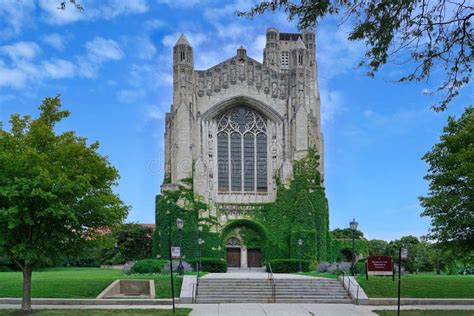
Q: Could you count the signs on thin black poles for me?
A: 2